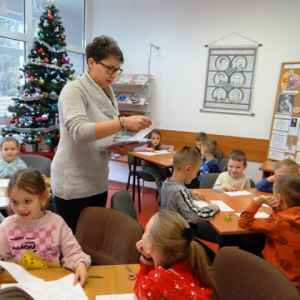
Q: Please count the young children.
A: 10